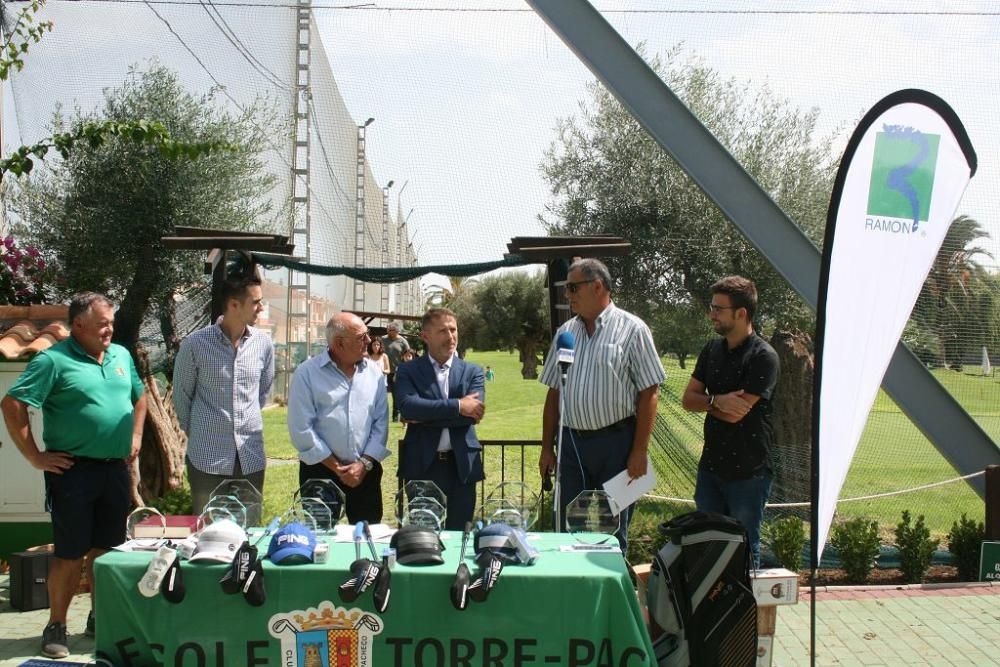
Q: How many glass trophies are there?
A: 14